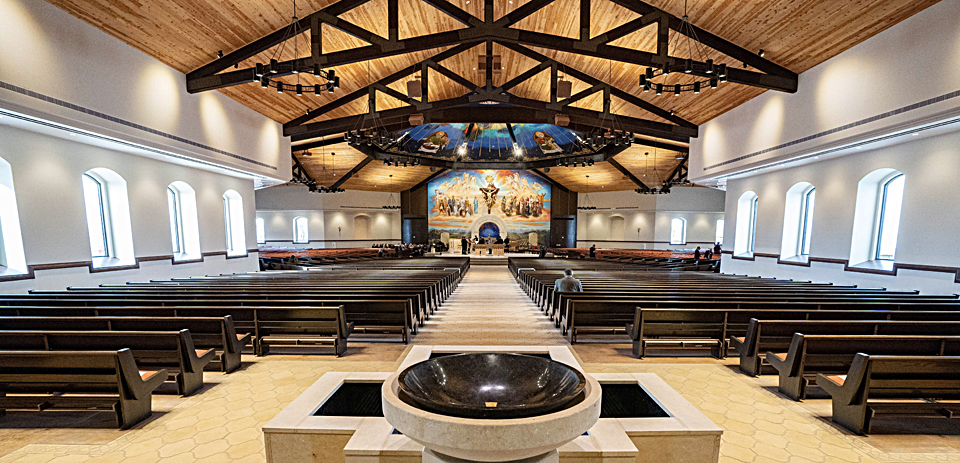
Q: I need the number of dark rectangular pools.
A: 2